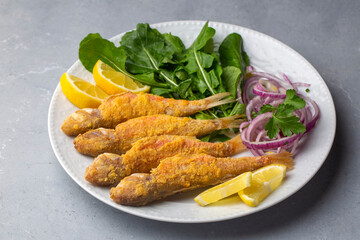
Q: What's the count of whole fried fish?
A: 4